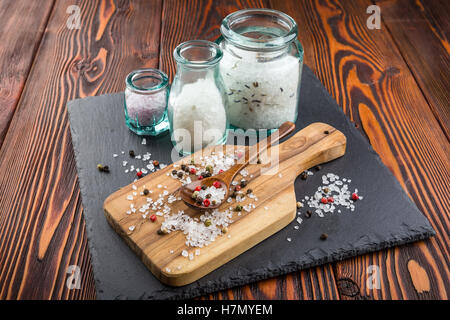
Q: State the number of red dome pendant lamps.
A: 0